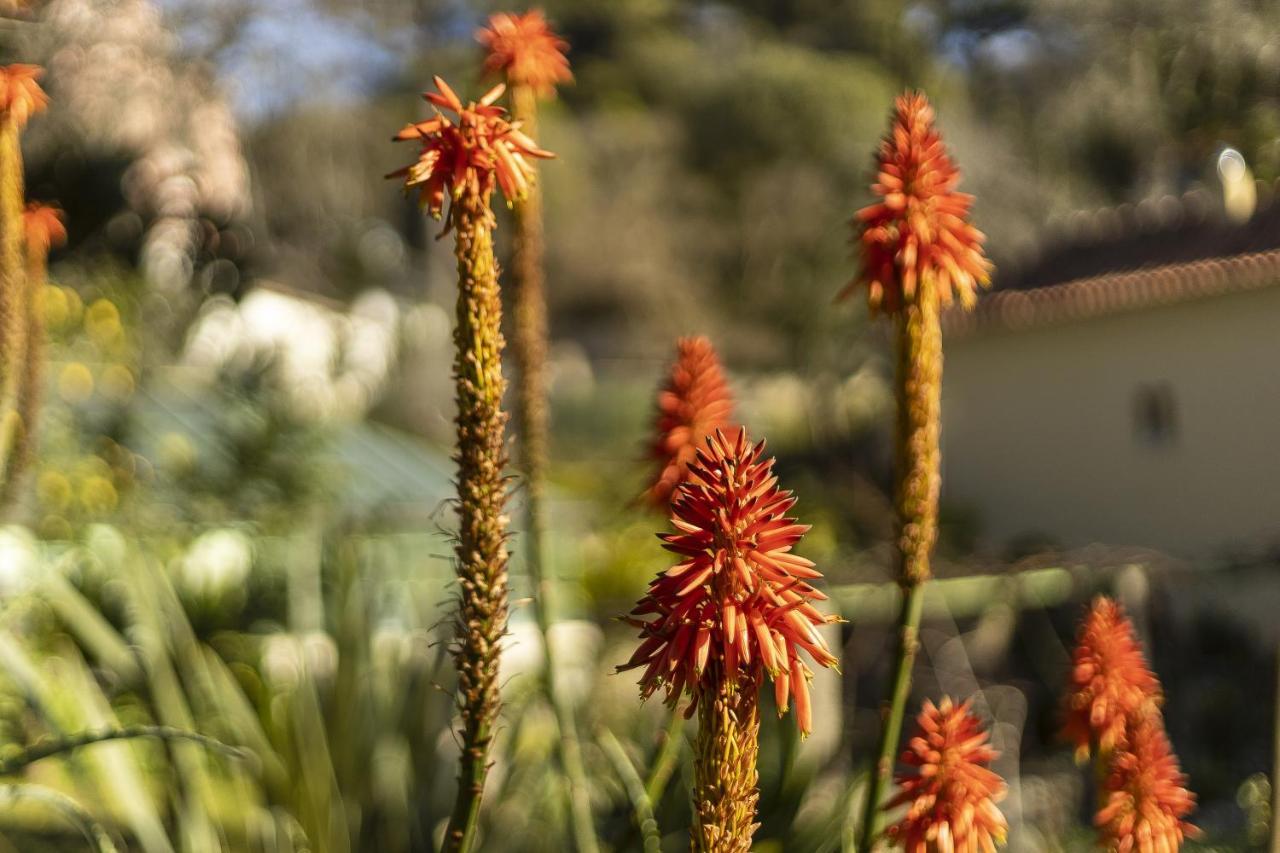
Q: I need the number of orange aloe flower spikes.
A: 10